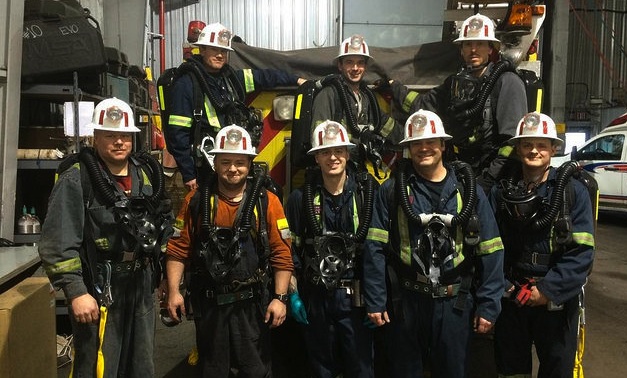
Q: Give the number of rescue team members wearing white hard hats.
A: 8